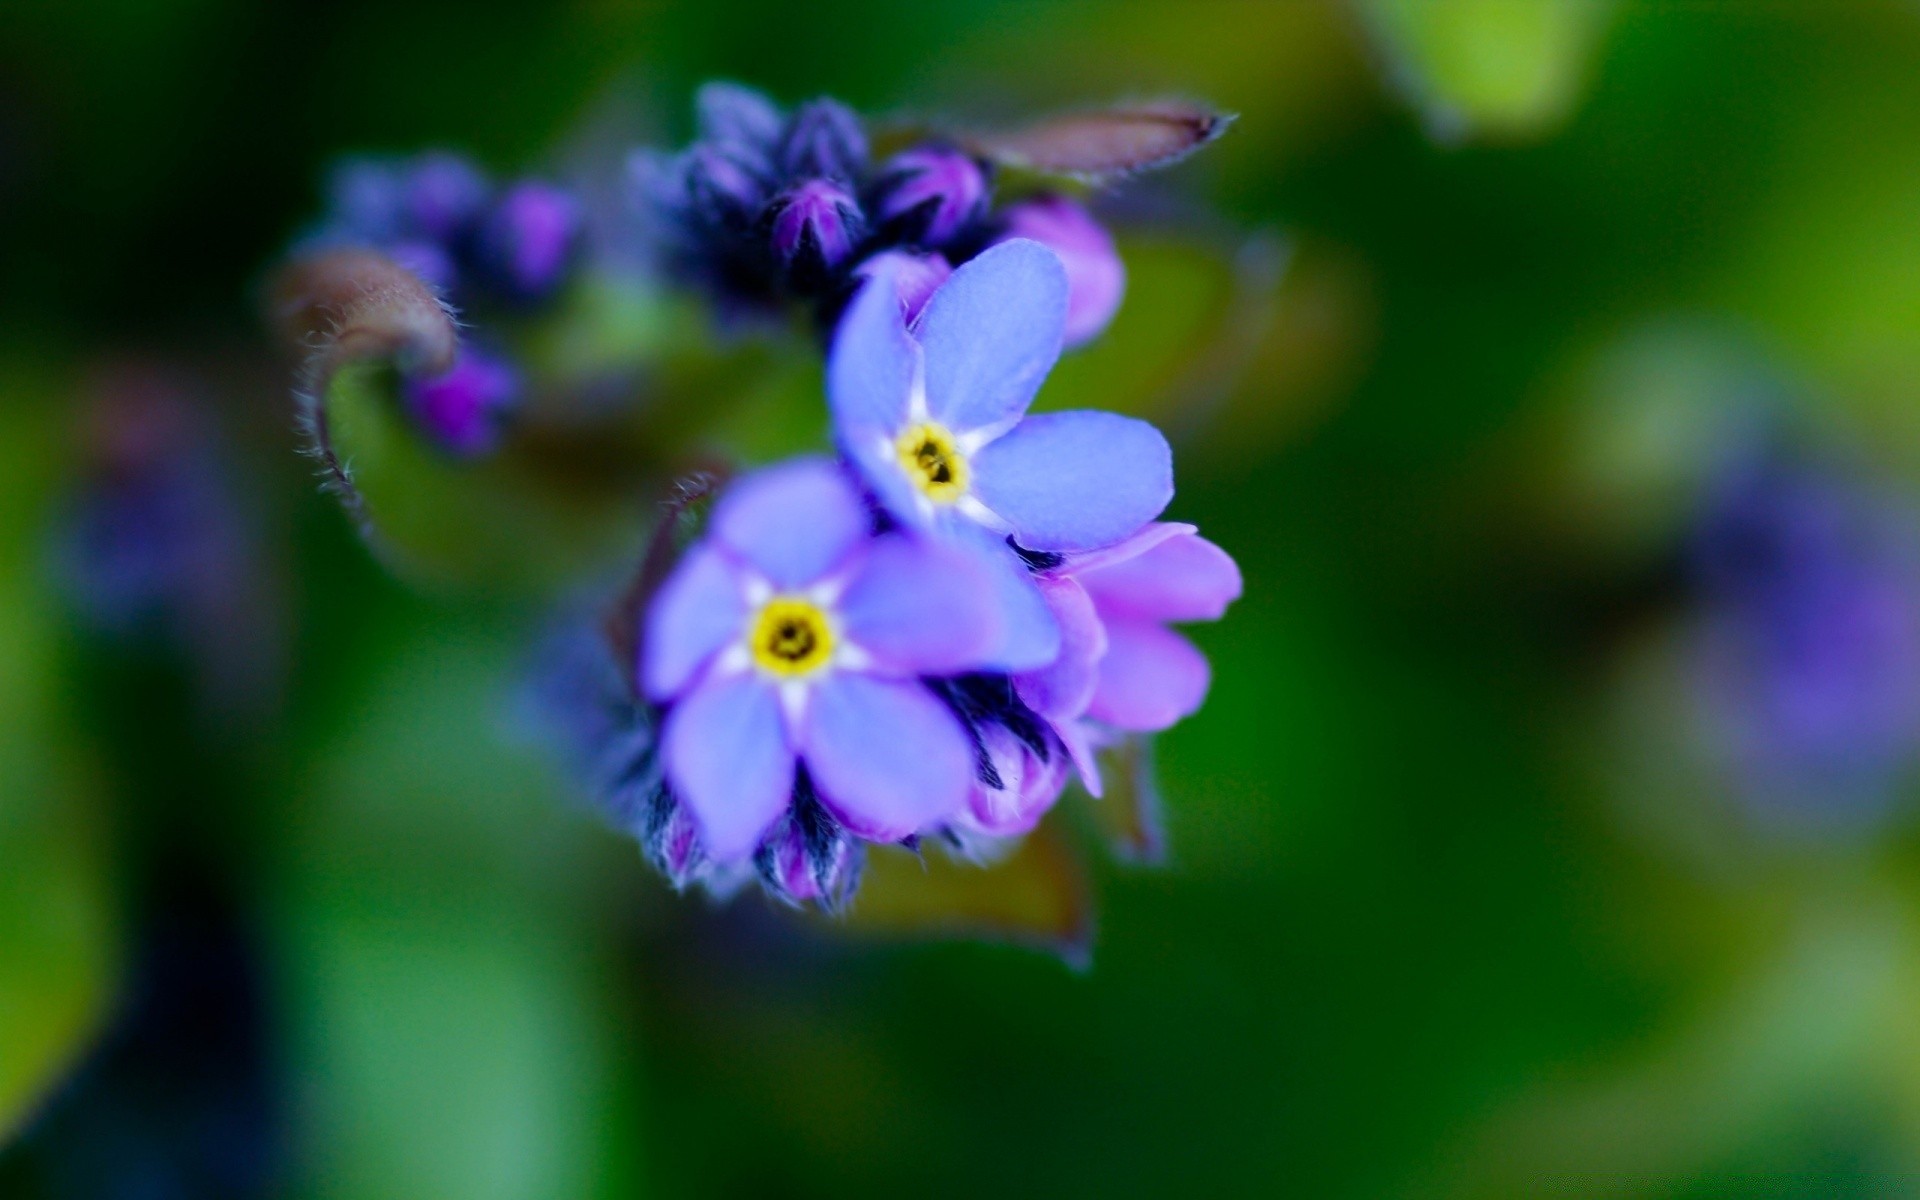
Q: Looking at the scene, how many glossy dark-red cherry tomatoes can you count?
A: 0